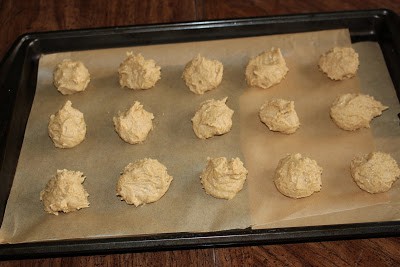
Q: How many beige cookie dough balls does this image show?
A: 15